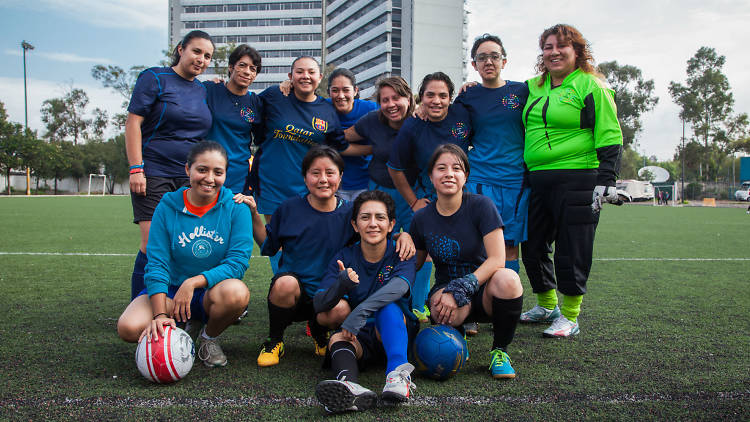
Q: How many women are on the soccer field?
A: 12